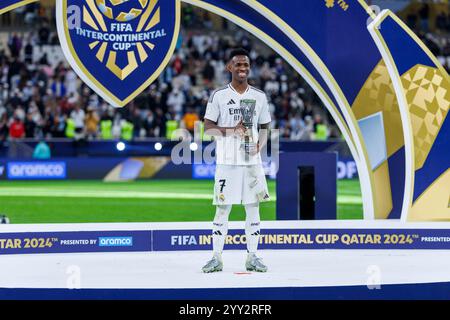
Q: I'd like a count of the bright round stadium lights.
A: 3